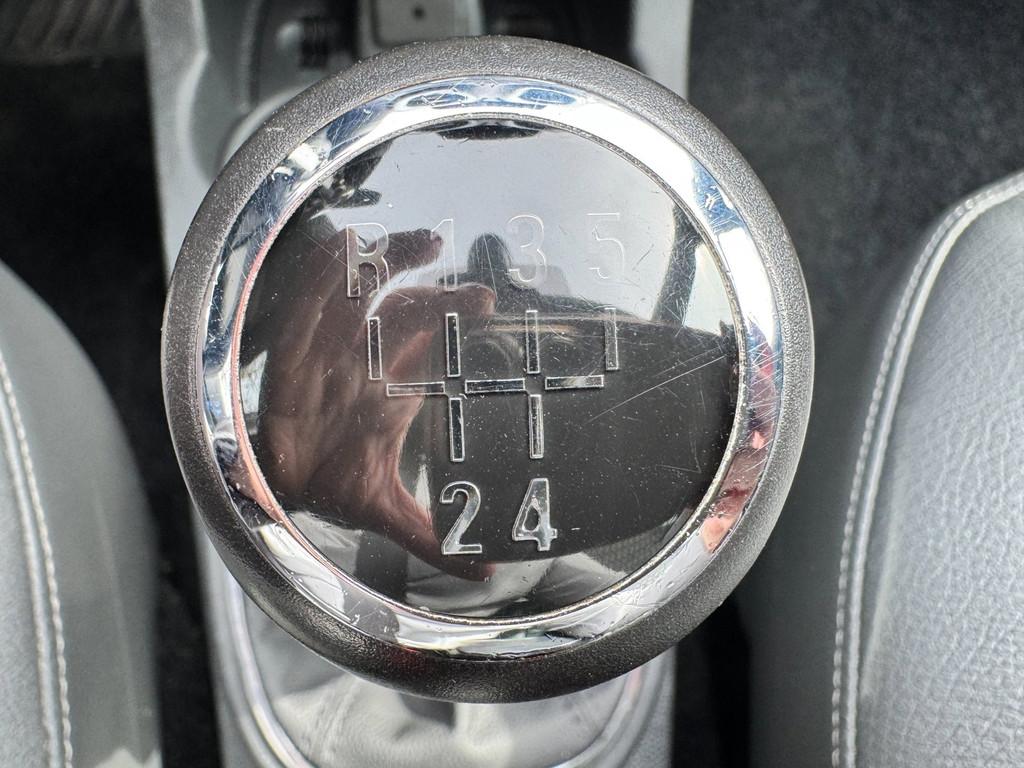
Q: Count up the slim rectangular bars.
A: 9